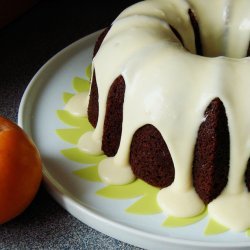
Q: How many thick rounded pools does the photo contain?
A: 5